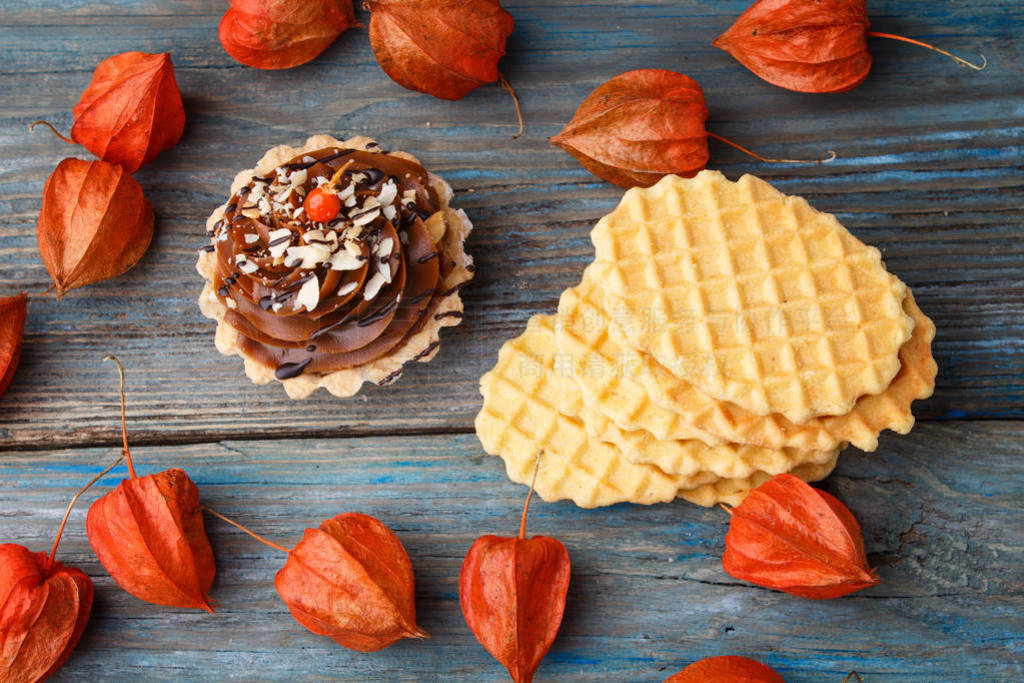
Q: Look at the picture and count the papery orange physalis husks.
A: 13